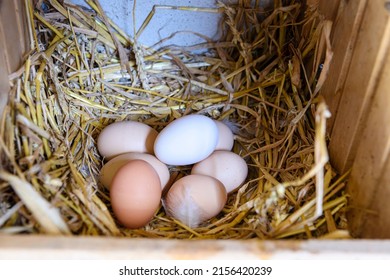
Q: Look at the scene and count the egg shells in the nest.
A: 7